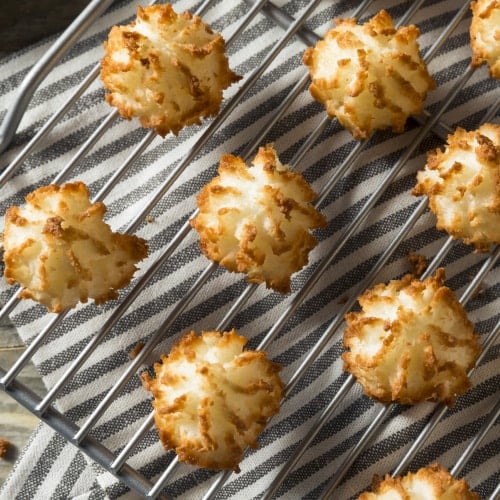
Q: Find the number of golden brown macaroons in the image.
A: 9